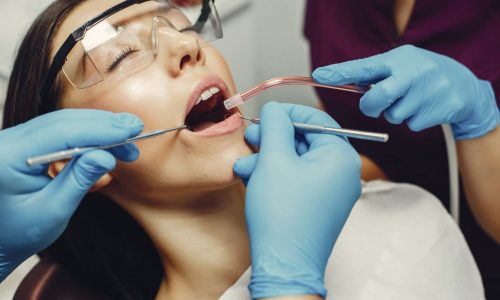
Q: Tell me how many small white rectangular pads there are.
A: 0